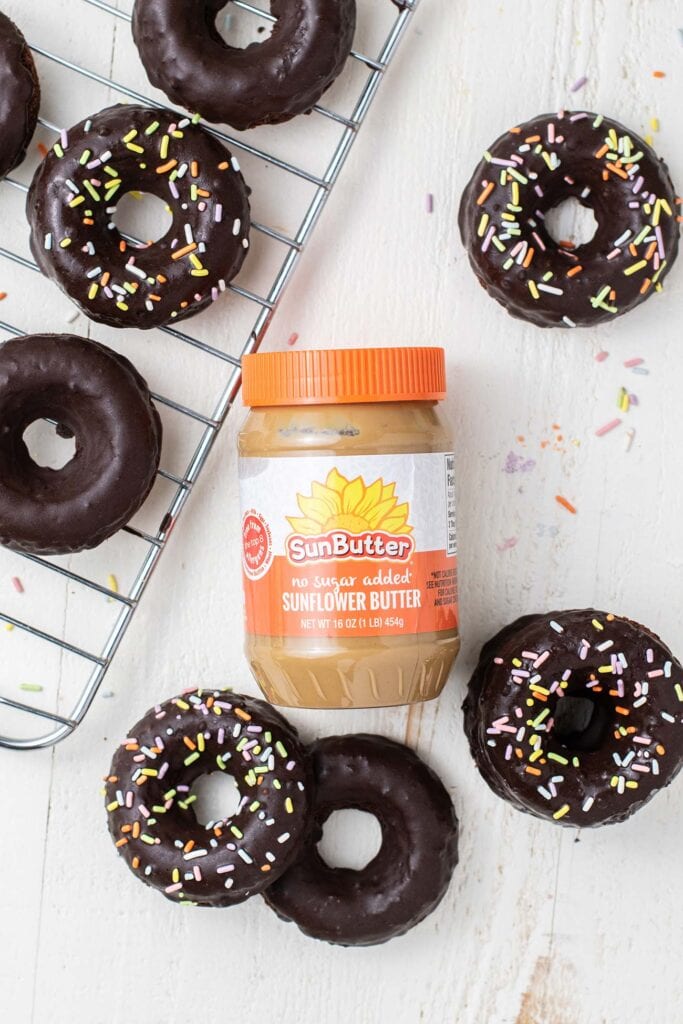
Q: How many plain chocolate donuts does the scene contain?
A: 4